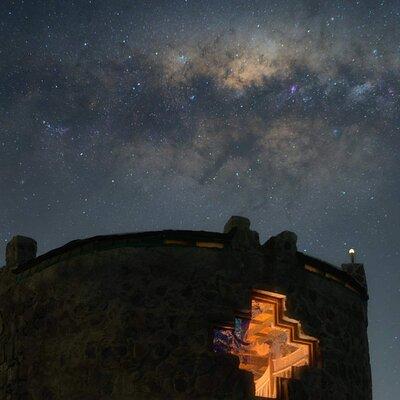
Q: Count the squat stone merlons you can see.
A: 4